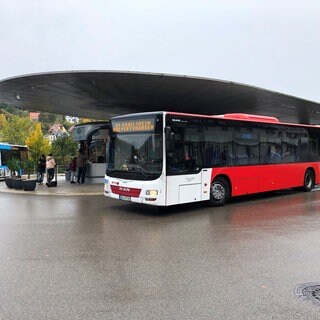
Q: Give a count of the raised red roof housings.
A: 1